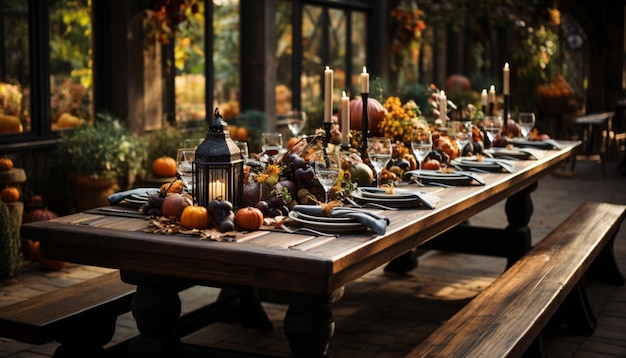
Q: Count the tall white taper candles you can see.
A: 7